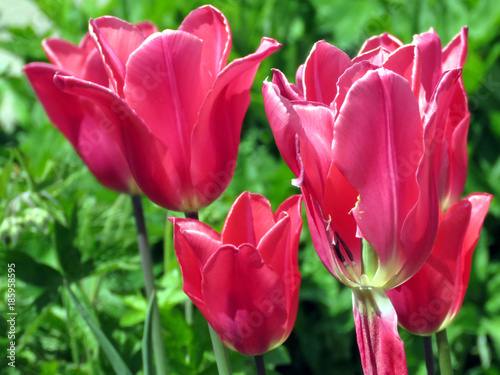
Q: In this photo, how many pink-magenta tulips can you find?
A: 6